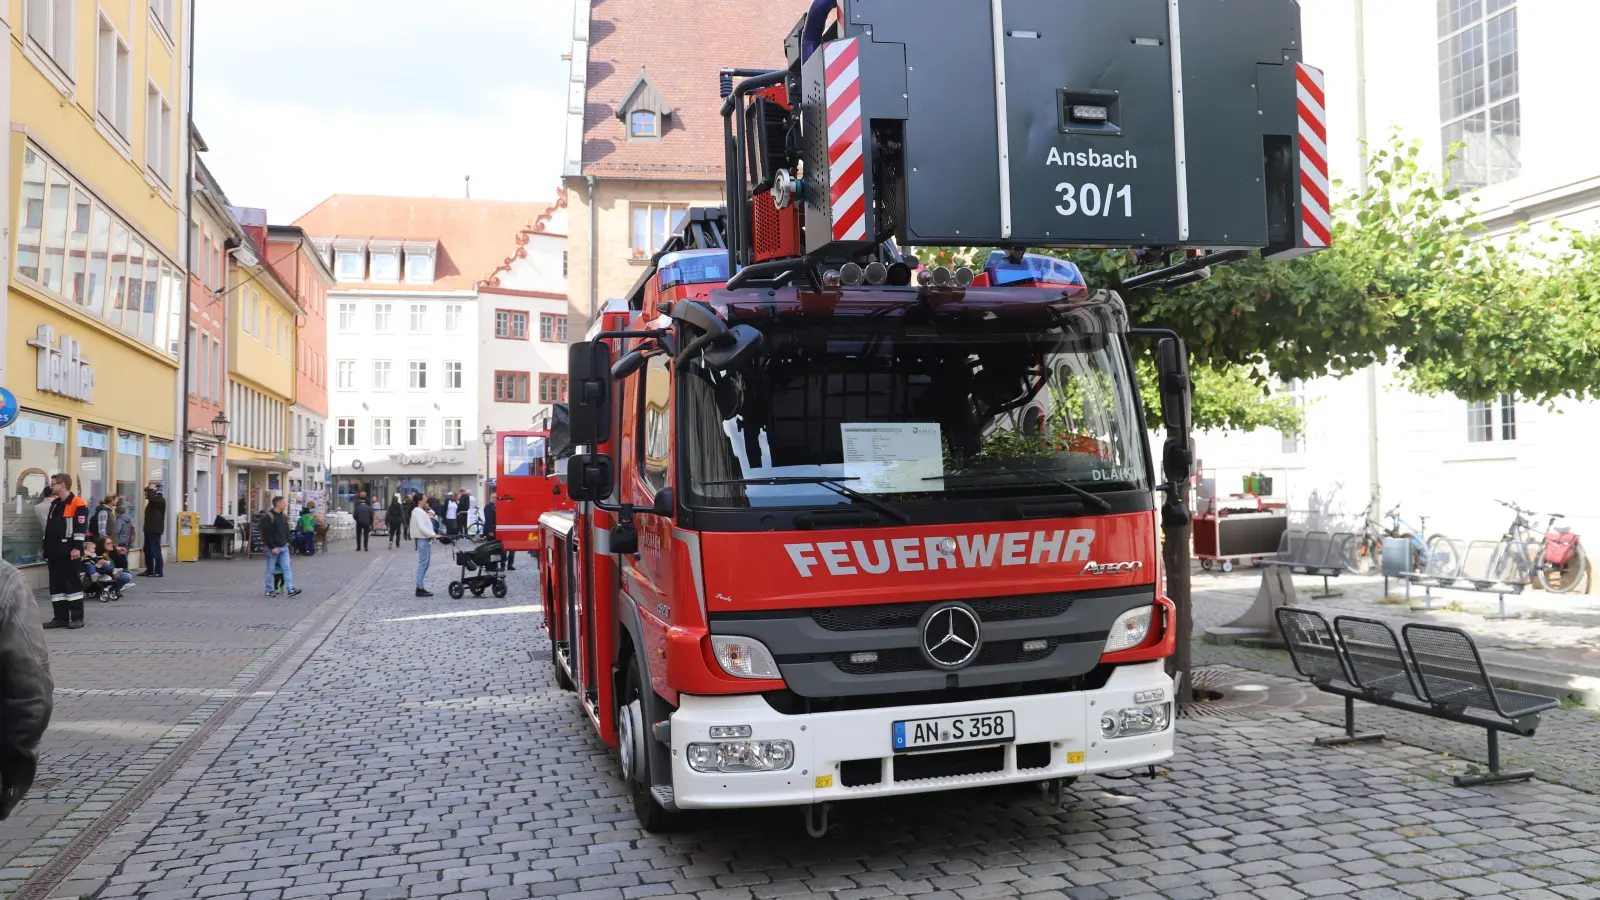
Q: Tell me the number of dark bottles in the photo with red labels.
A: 0